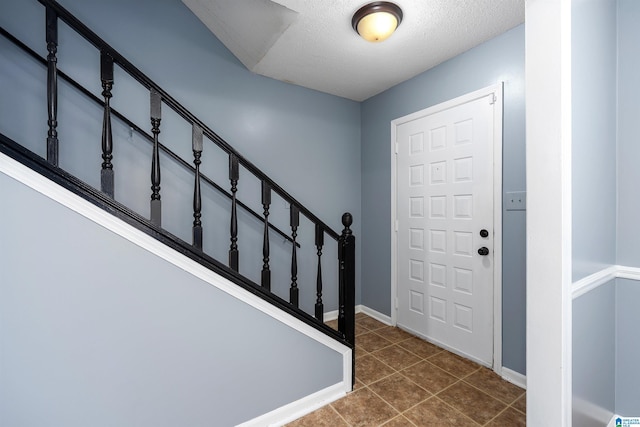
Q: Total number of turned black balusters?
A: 8